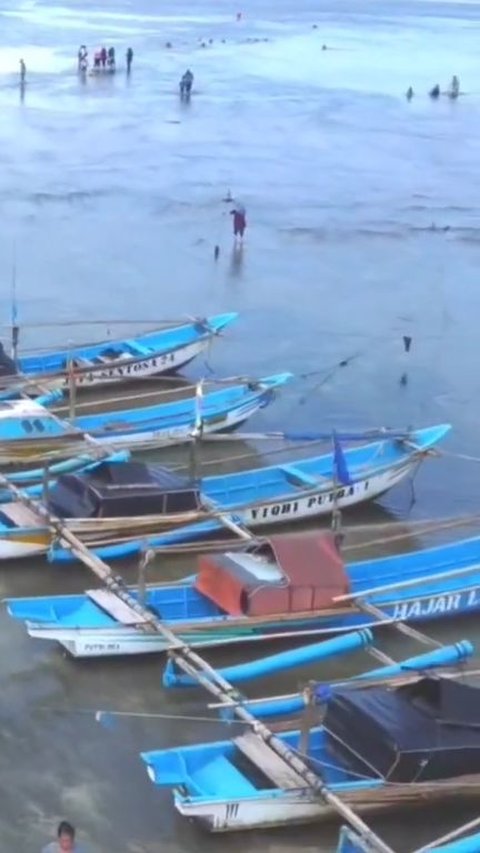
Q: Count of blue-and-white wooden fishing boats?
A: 5